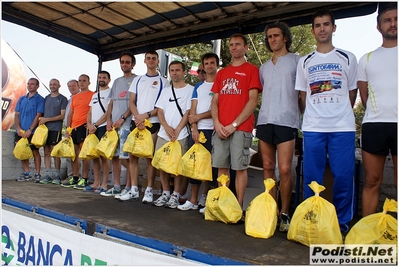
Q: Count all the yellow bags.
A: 12